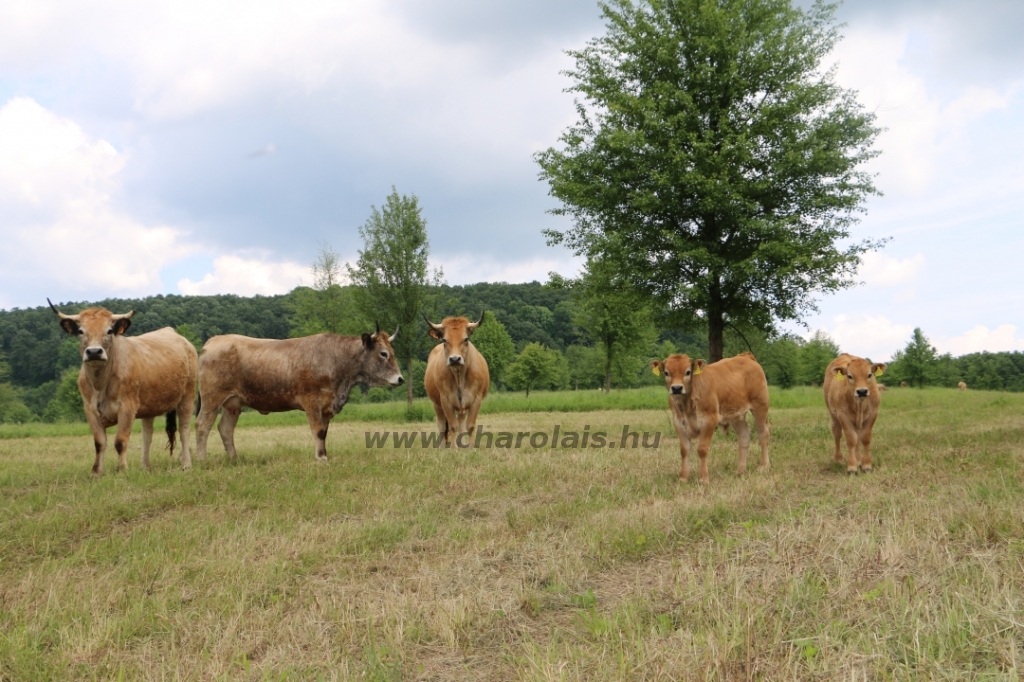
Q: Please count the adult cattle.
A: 3